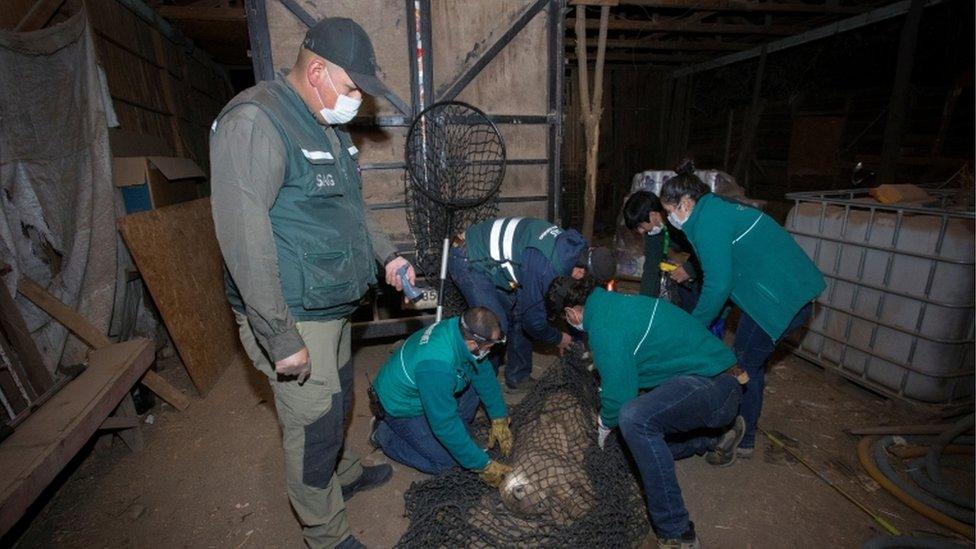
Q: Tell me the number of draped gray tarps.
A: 1